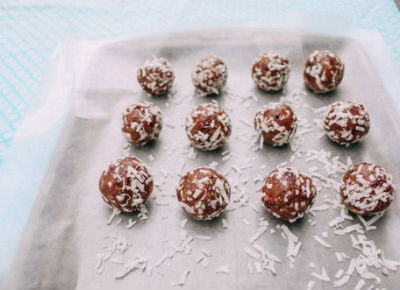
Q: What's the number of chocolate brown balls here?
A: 12